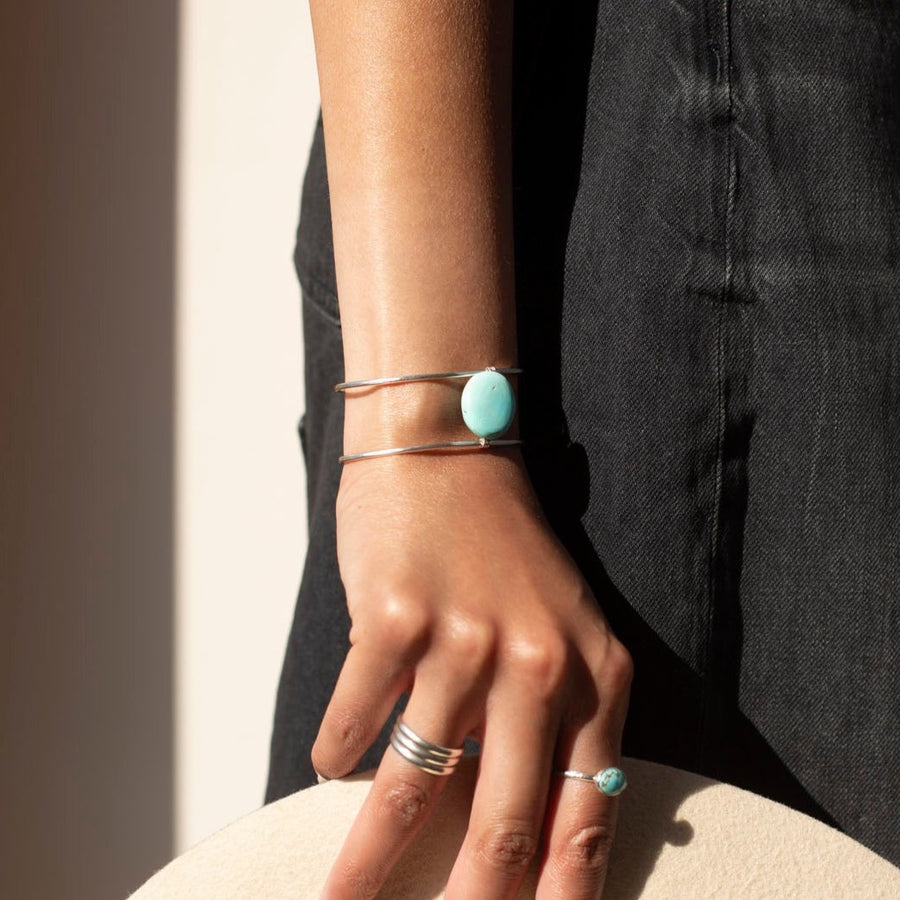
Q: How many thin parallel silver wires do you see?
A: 2